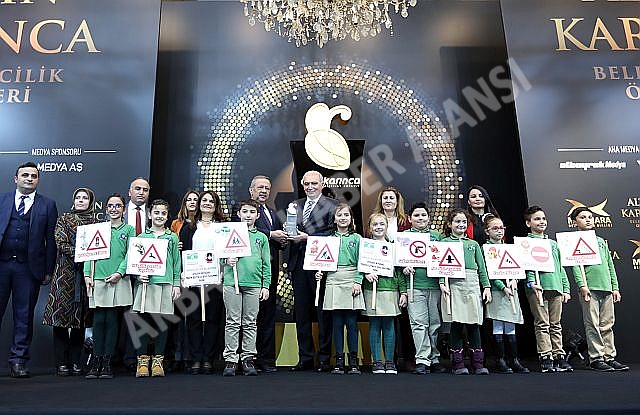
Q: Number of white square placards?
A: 11